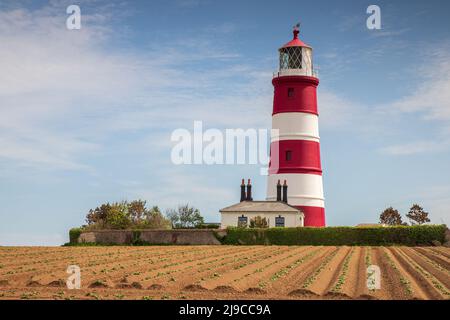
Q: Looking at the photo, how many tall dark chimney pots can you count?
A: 4